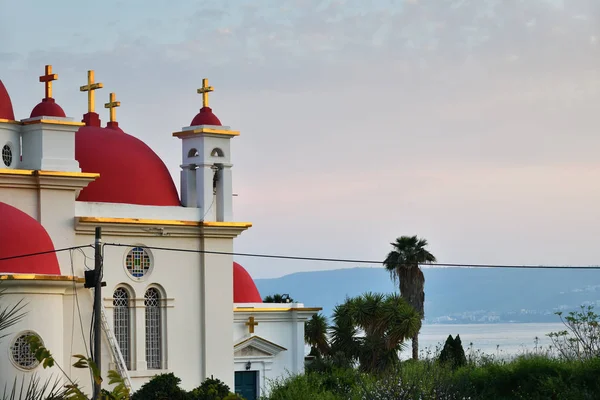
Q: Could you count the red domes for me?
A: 6